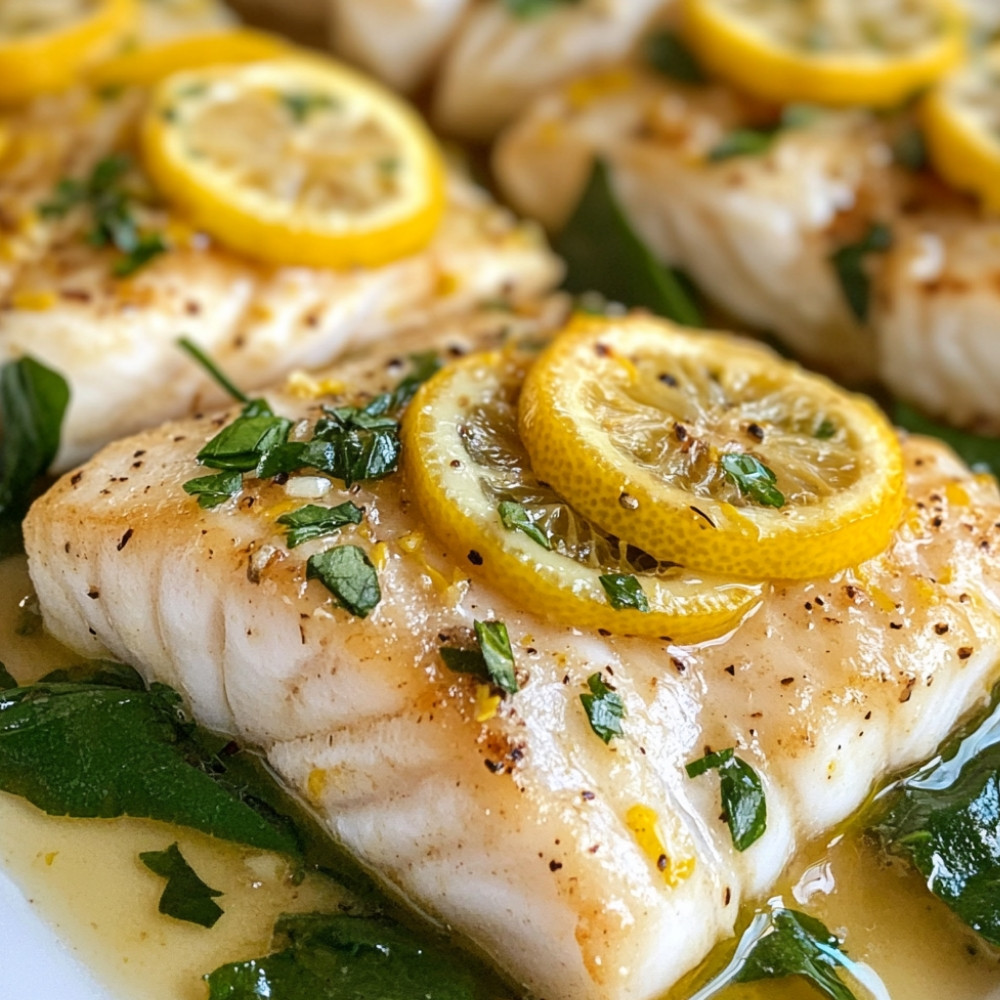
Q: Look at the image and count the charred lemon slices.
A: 0